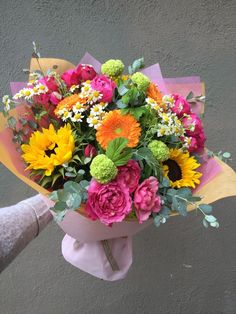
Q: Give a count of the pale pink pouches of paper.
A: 1